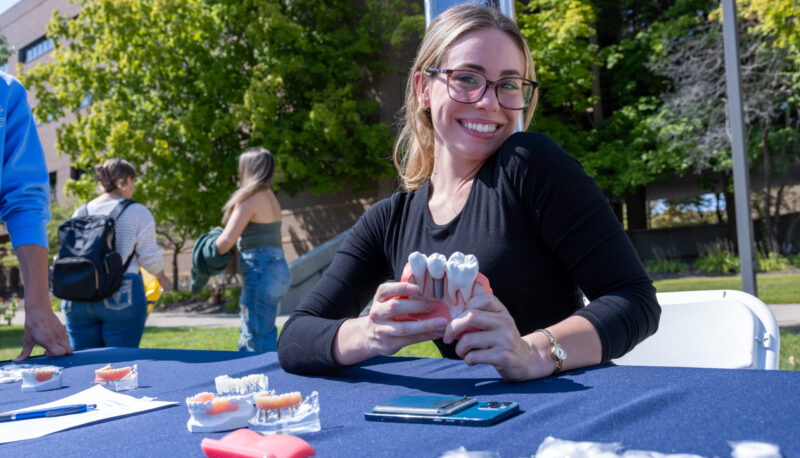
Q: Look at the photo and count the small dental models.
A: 5